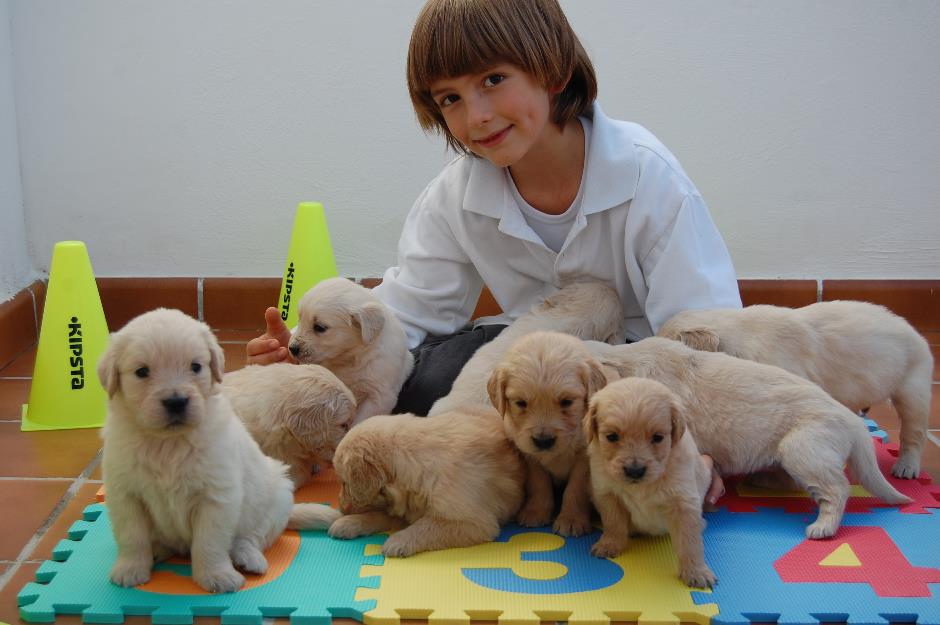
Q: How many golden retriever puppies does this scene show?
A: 9